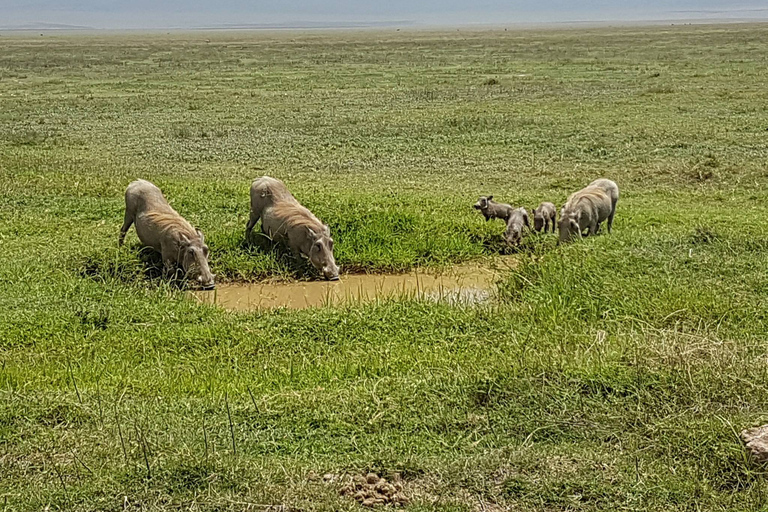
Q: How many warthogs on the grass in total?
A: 6